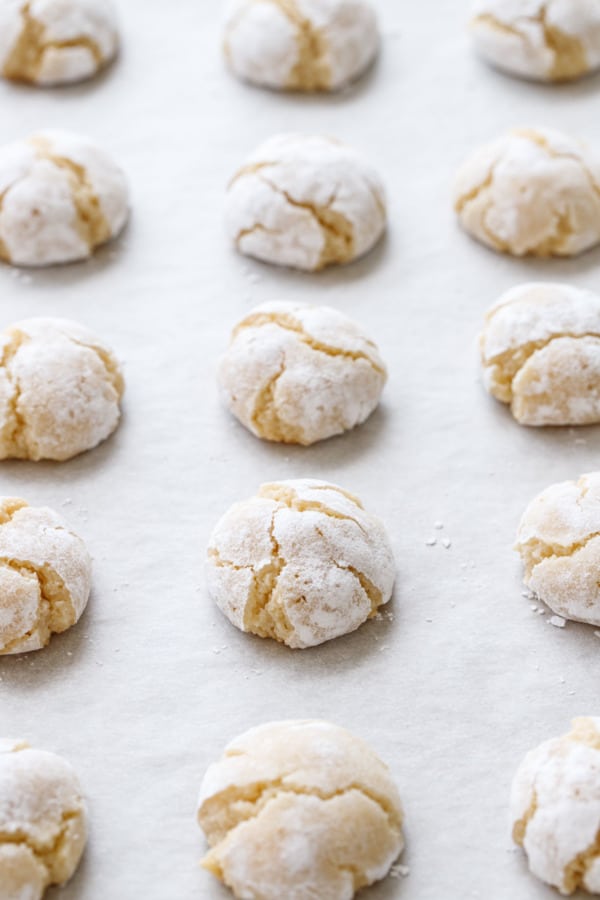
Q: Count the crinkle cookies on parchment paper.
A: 15